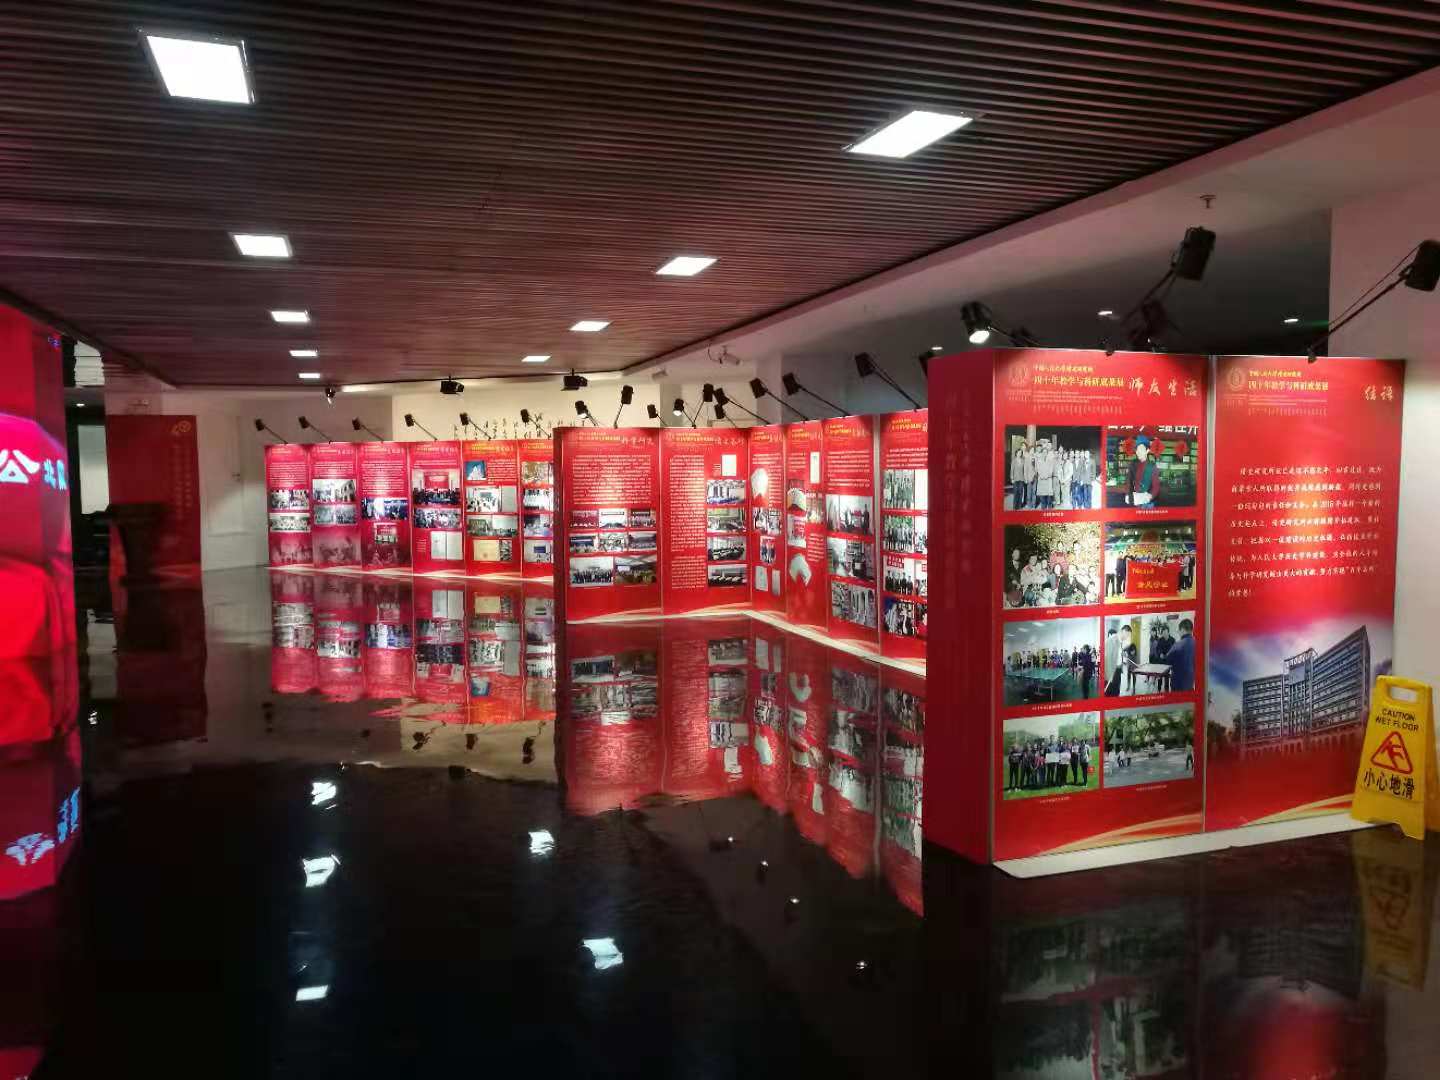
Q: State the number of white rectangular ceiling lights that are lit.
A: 9